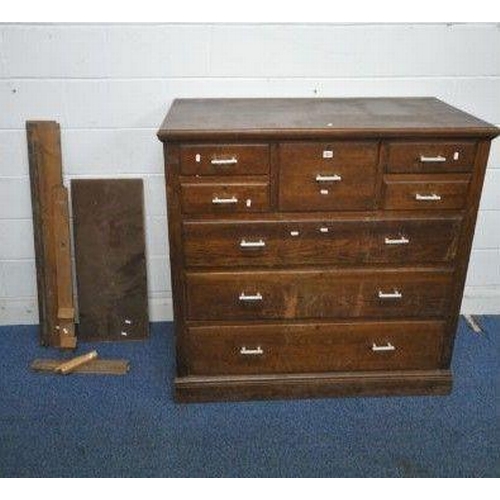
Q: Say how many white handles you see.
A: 11